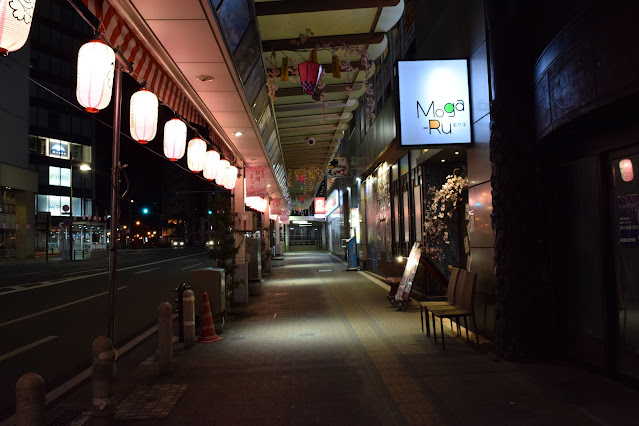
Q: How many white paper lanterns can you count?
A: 8